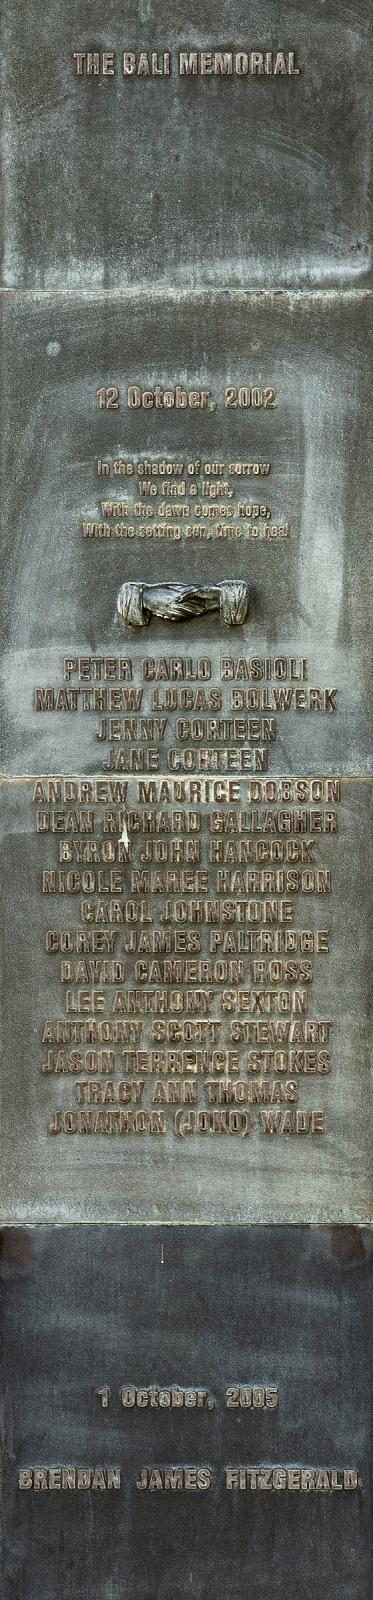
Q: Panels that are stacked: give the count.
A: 4